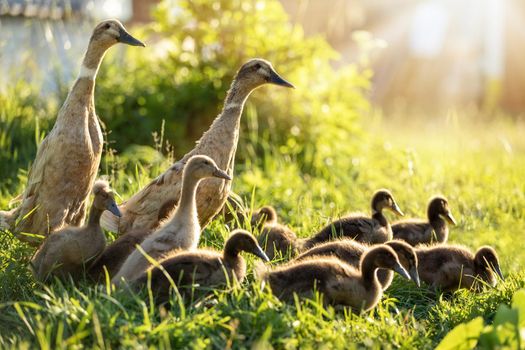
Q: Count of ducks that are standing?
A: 2